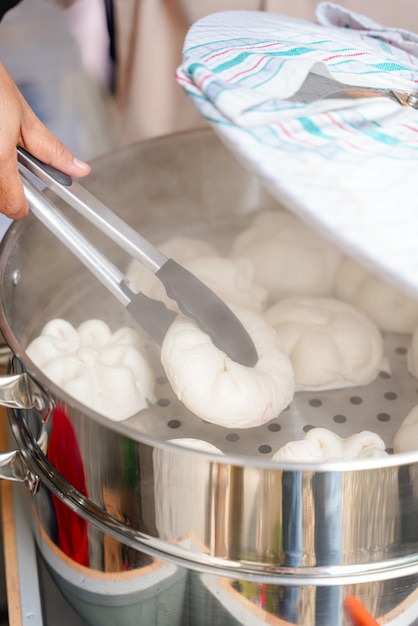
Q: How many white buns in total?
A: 11